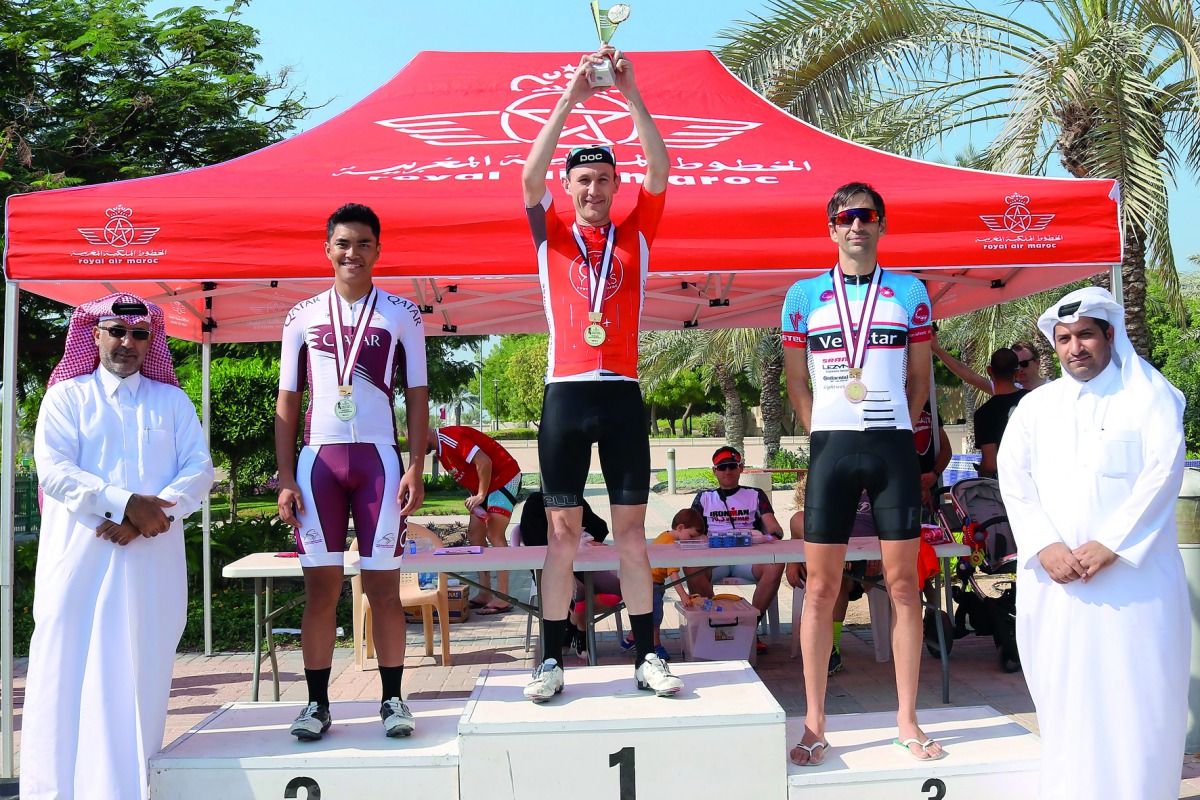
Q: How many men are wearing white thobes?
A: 2